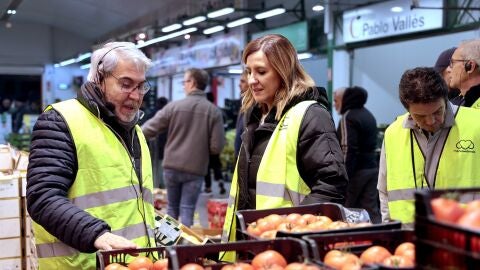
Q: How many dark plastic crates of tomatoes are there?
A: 5